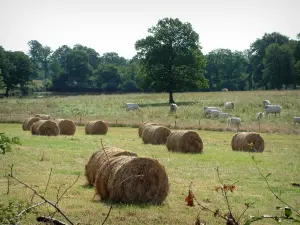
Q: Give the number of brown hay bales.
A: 11